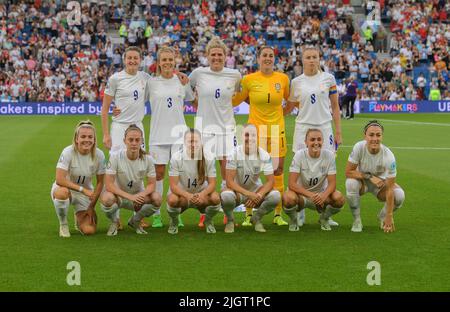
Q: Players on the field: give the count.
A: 11